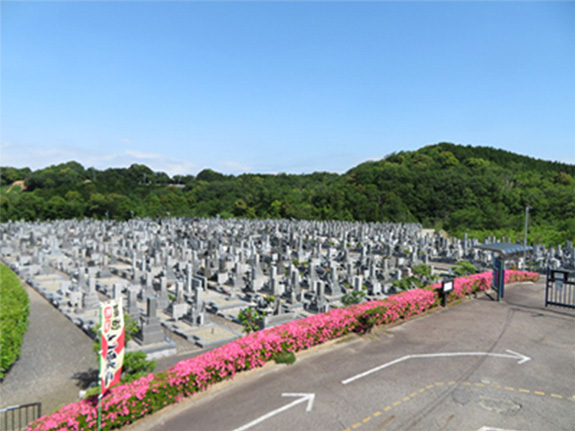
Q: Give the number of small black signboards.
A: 1